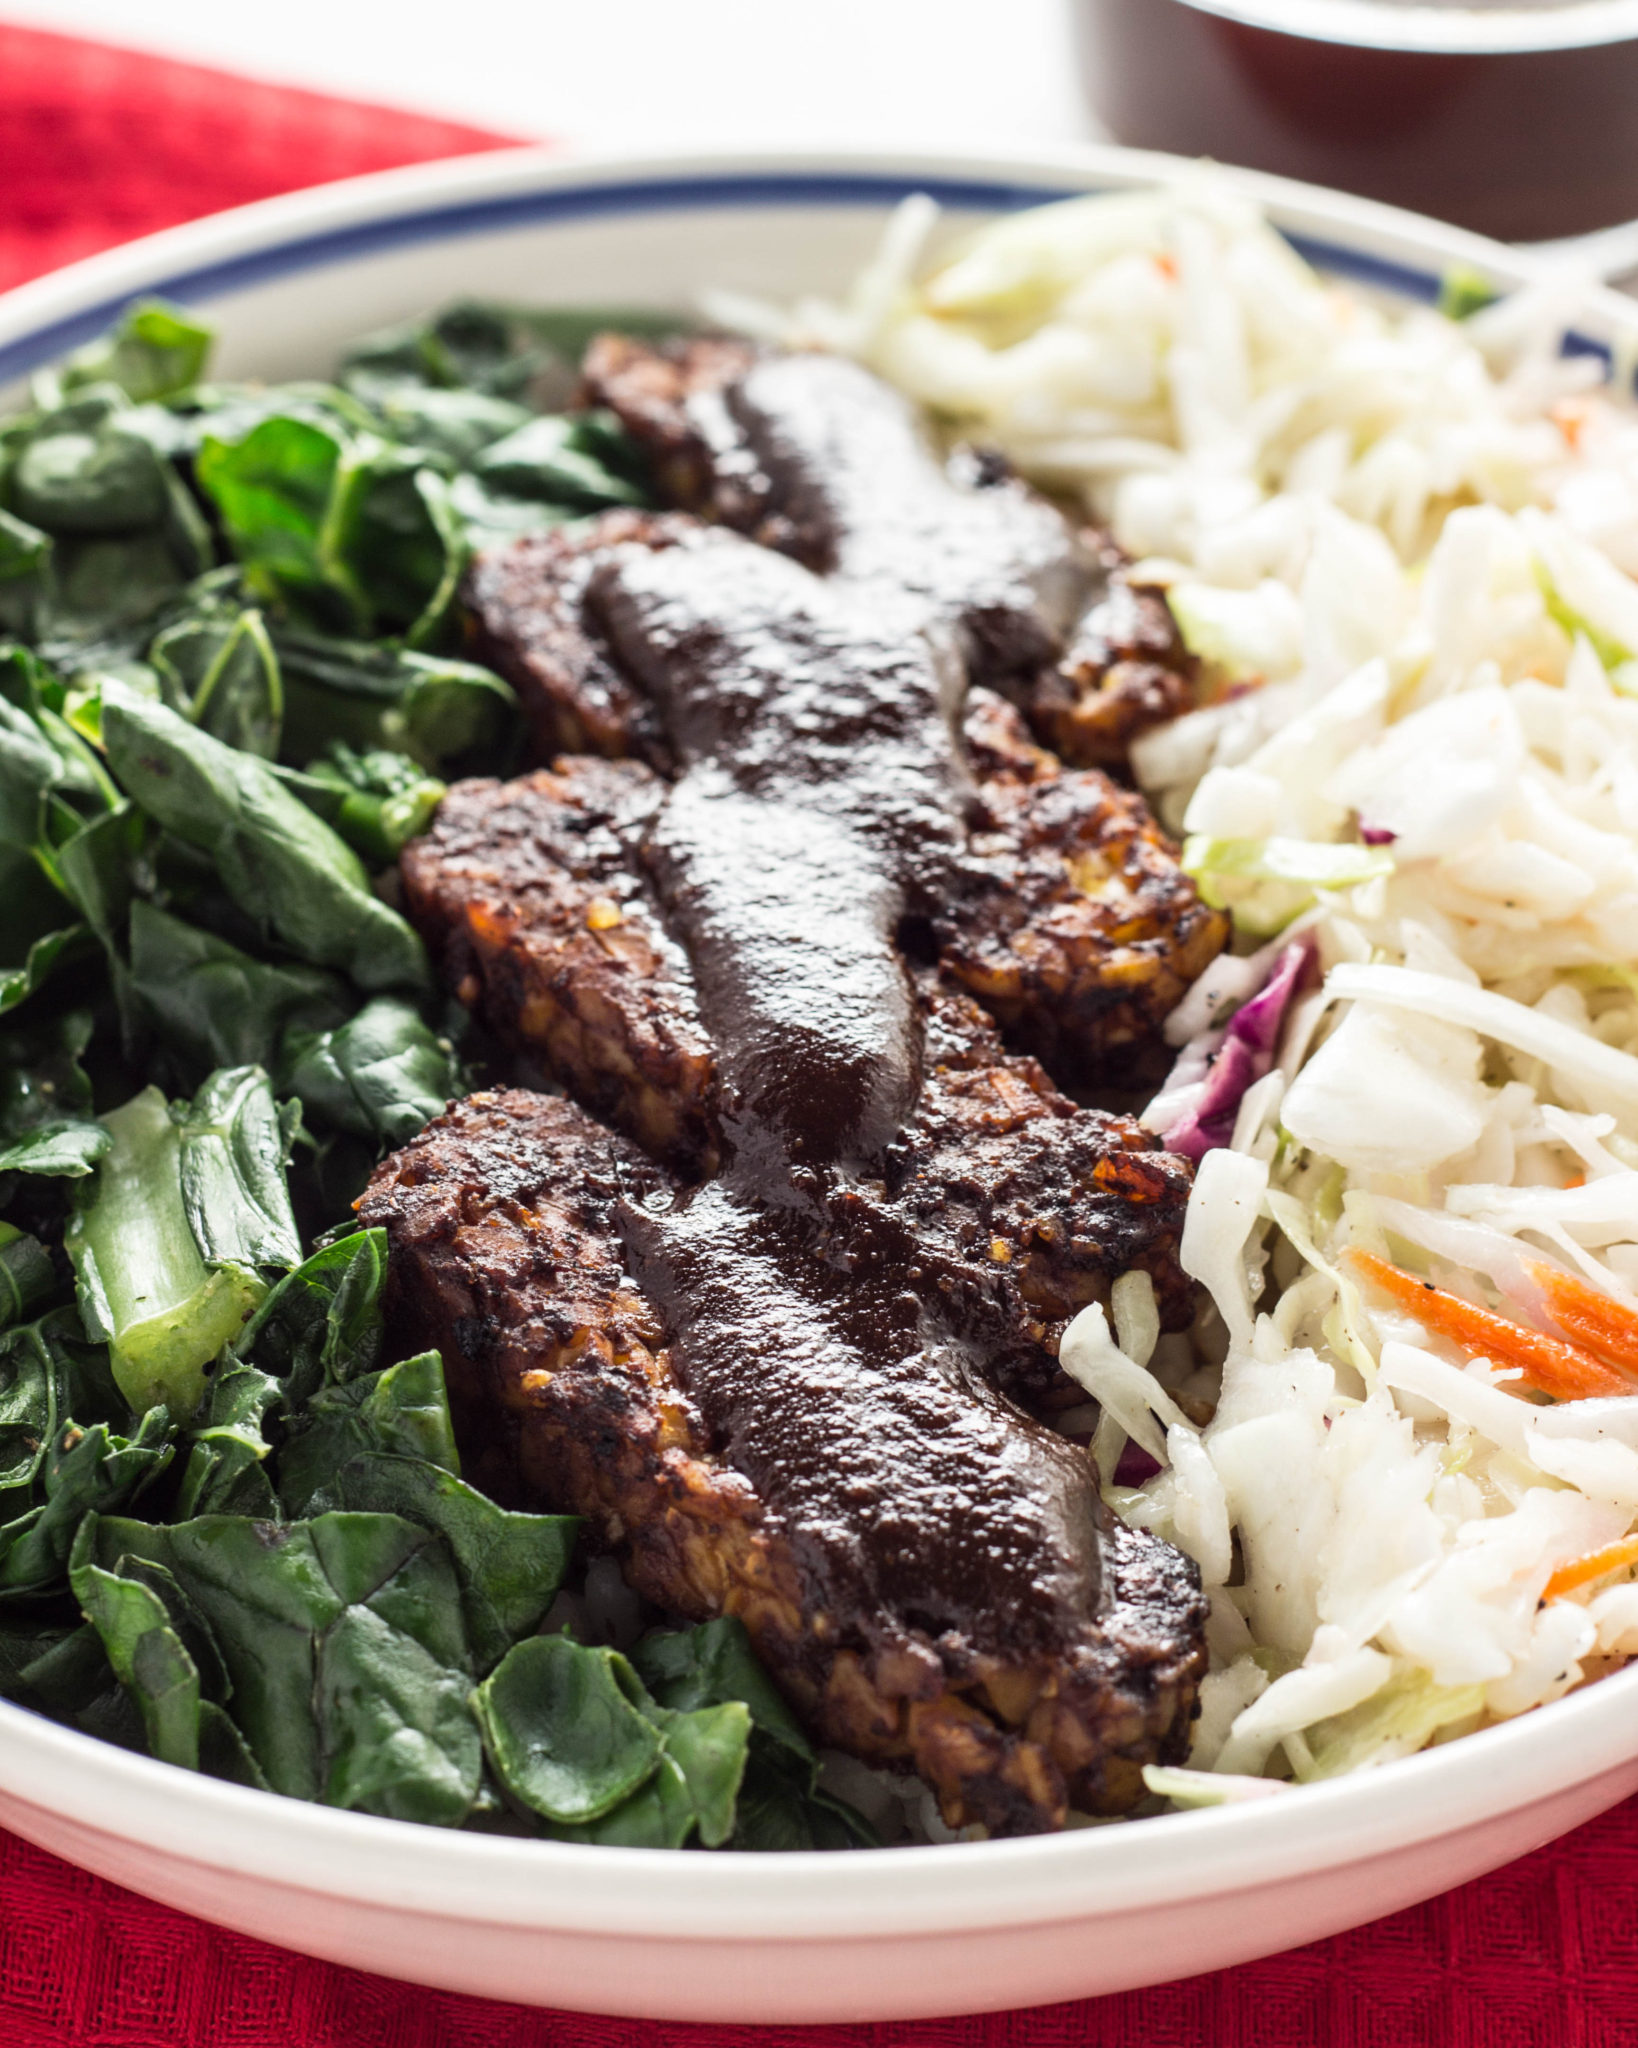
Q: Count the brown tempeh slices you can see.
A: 4